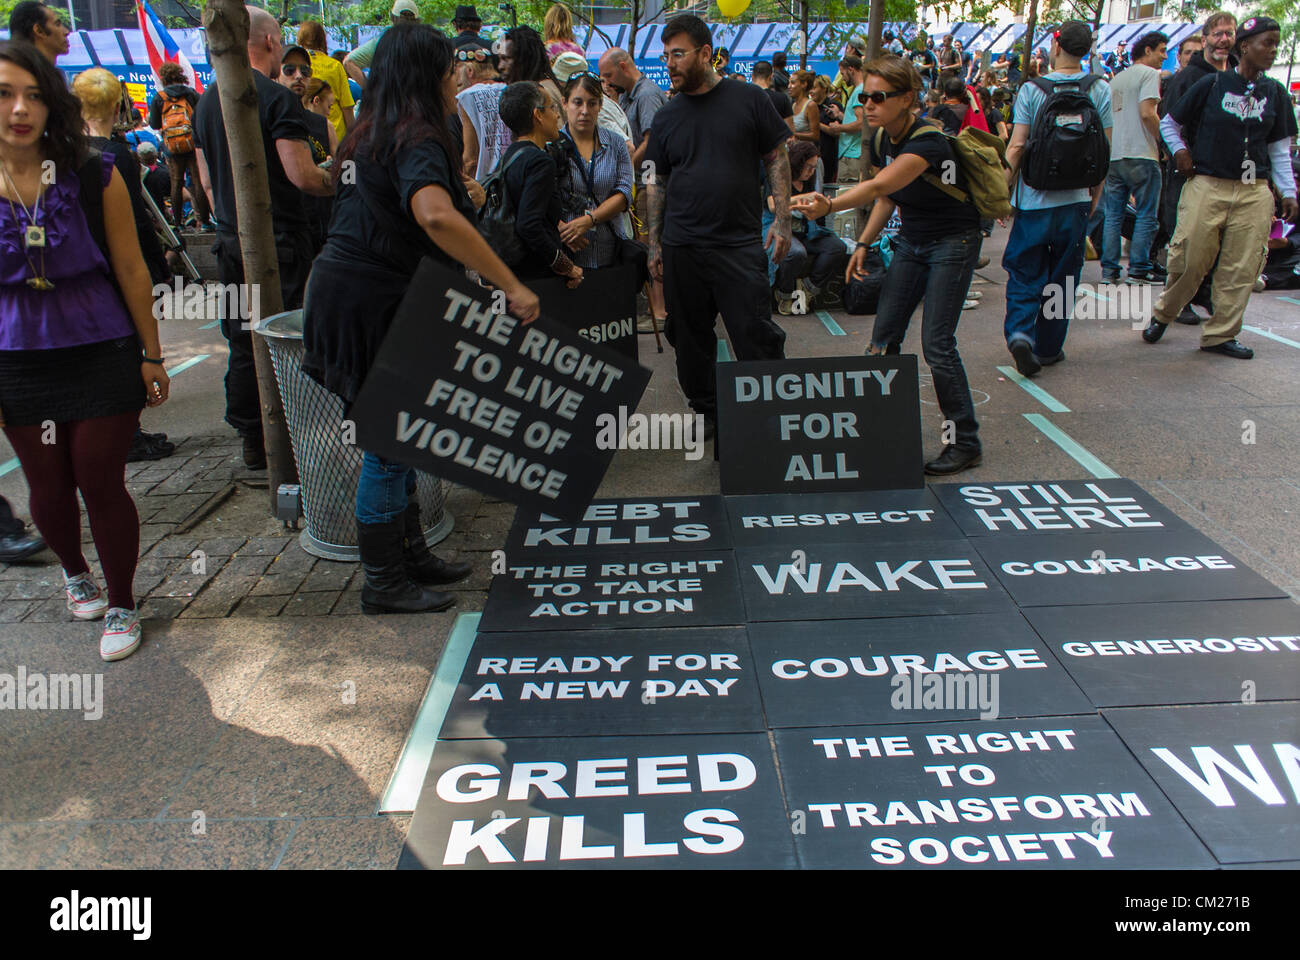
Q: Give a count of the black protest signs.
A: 15